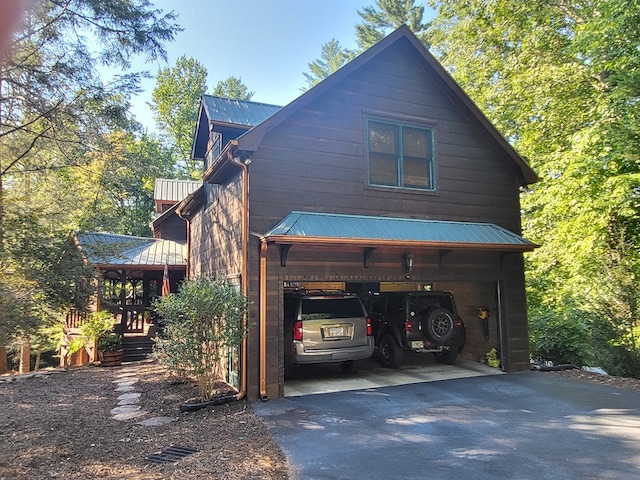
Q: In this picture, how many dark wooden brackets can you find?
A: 4